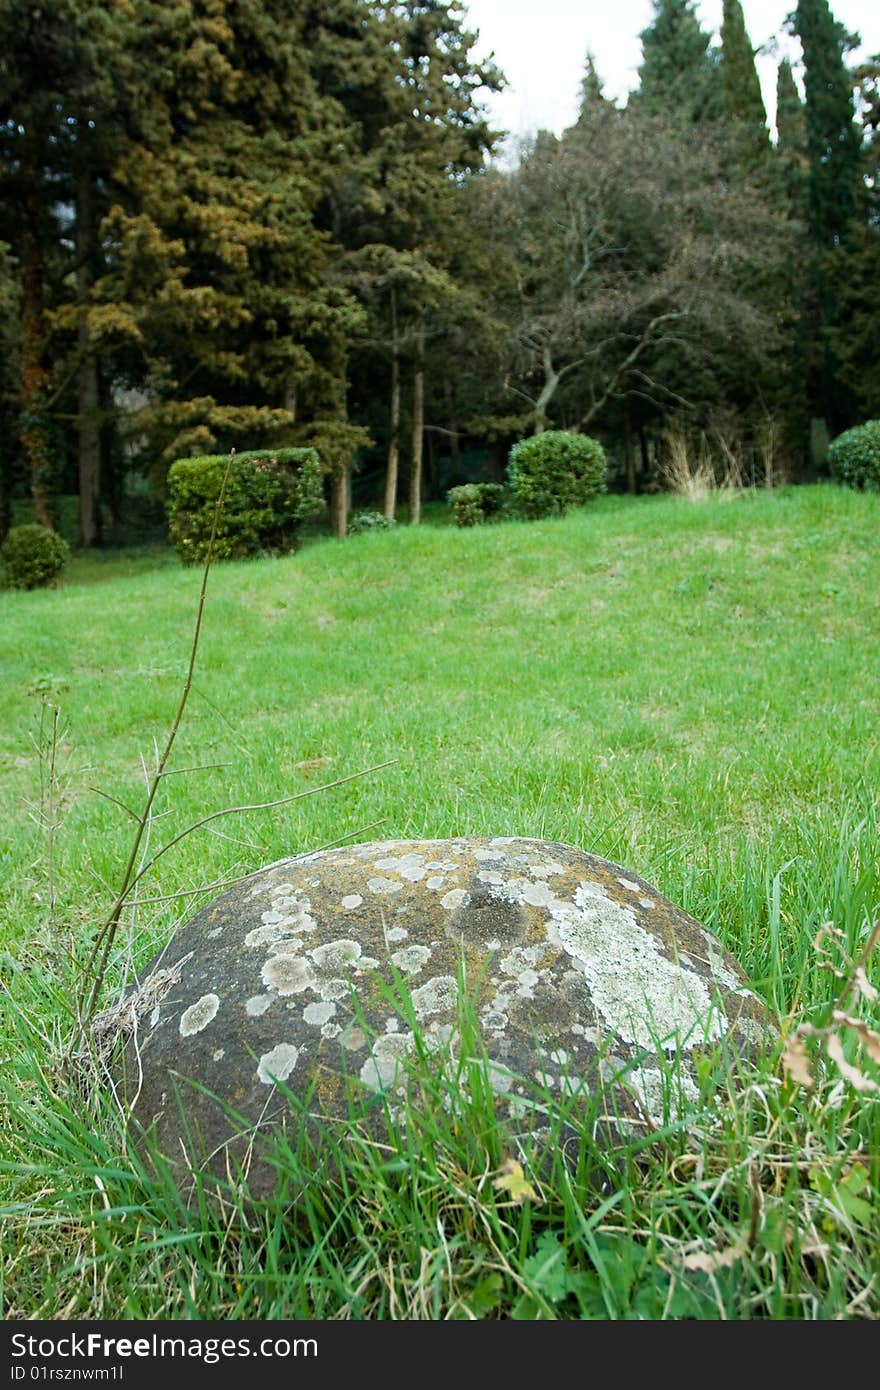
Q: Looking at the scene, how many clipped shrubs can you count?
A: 5